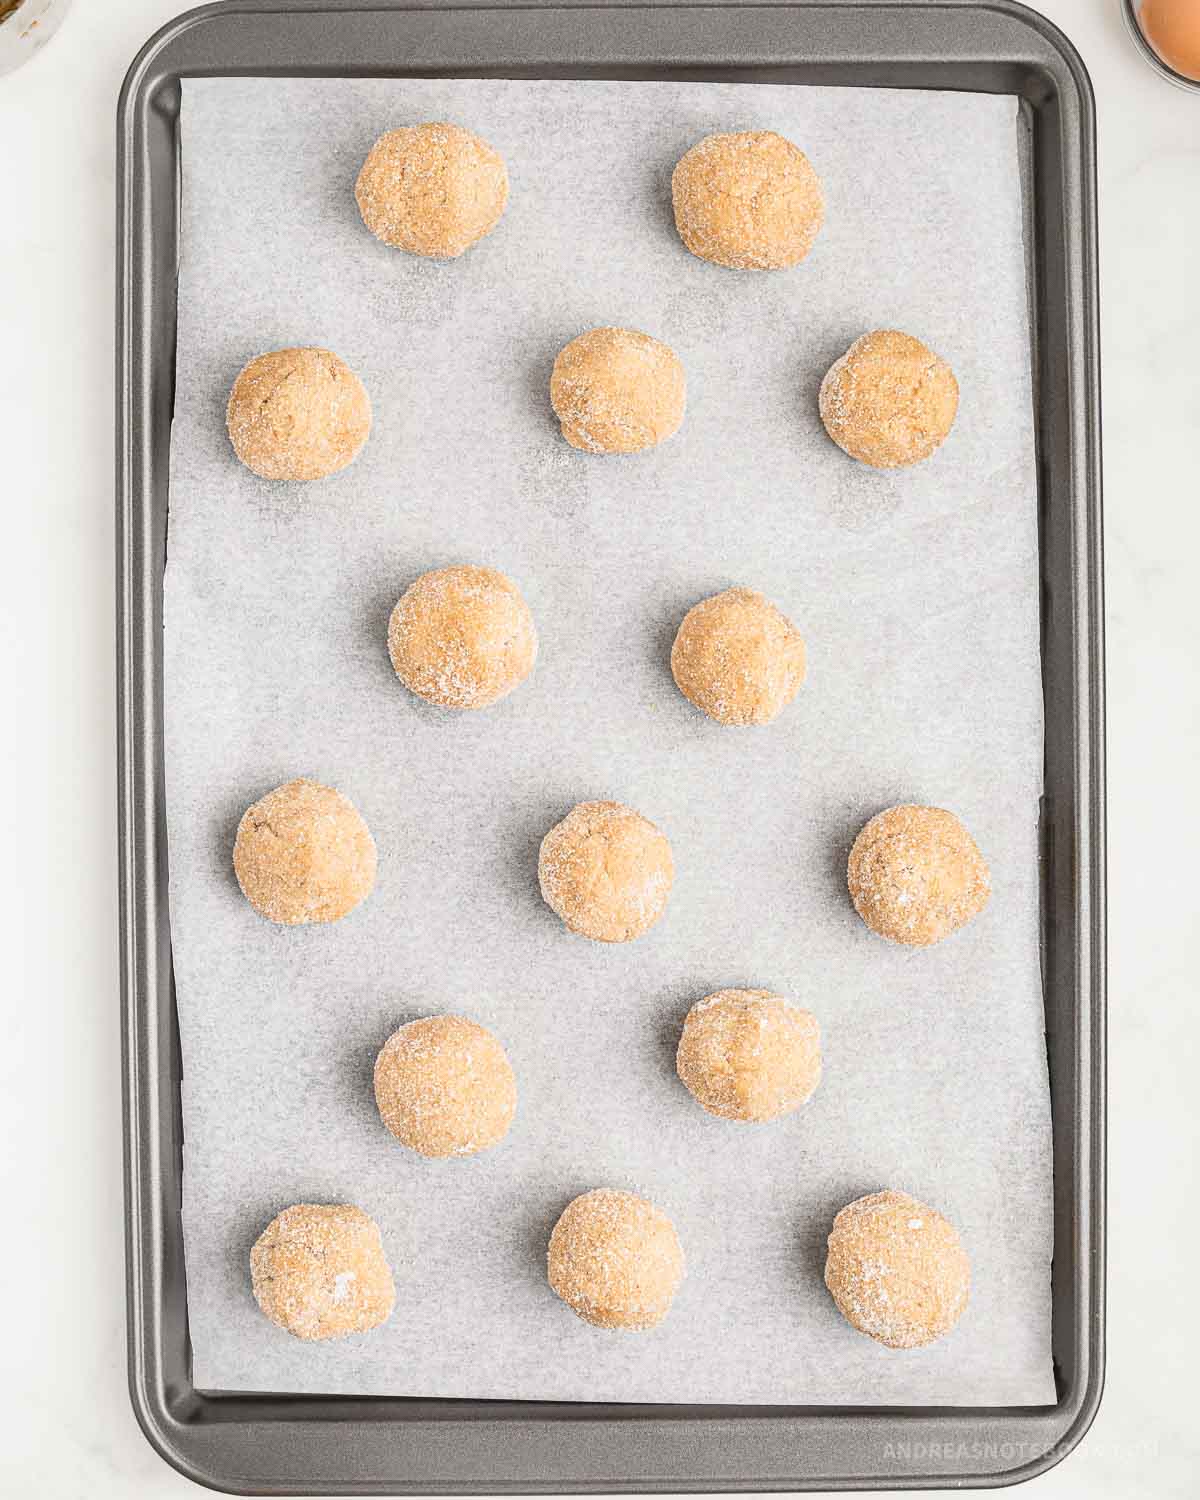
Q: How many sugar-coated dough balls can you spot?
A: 15